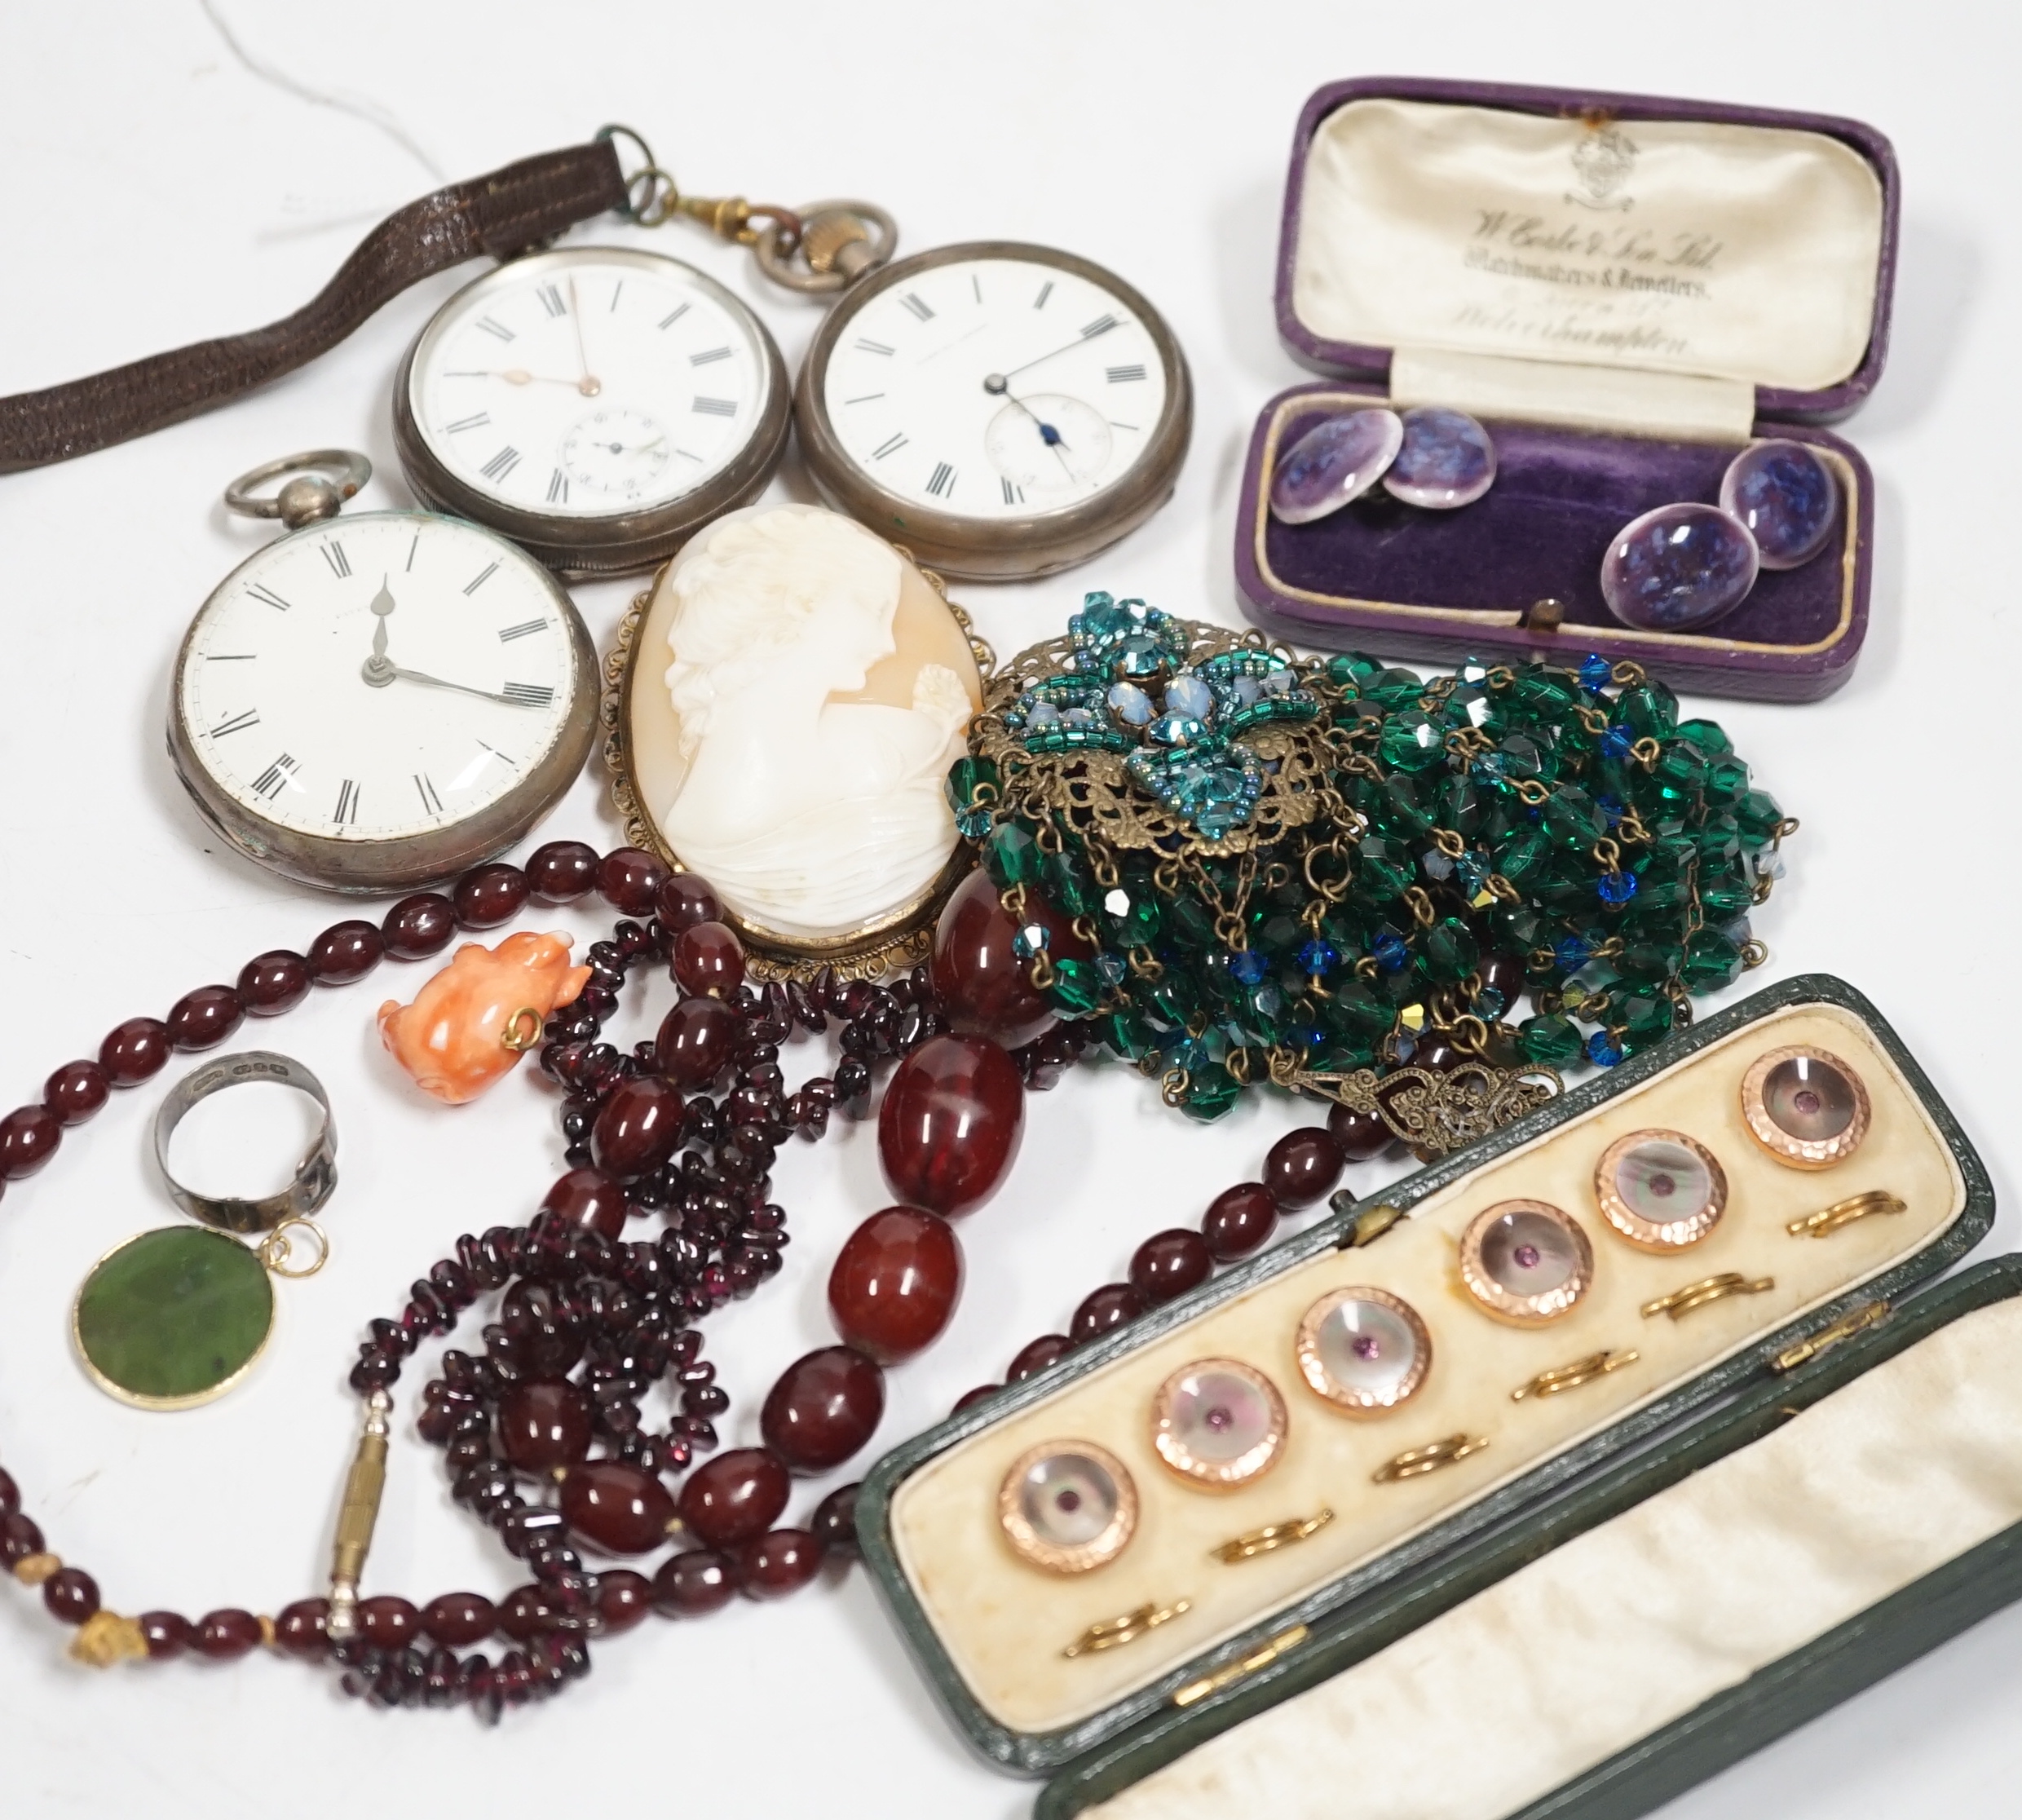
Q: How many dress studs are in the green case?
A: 6